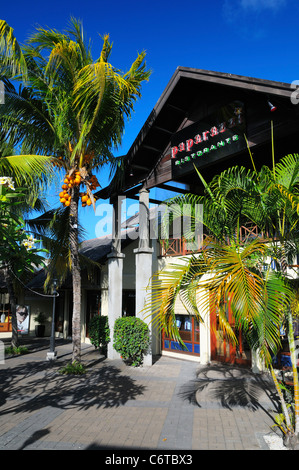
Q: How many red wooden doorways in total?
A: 1